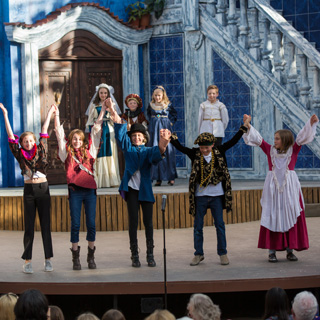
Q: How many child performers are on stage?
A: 9